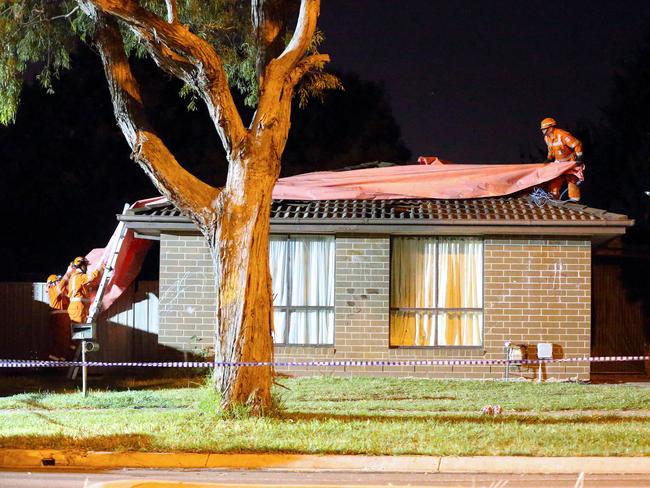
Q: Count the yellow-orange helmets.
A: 3